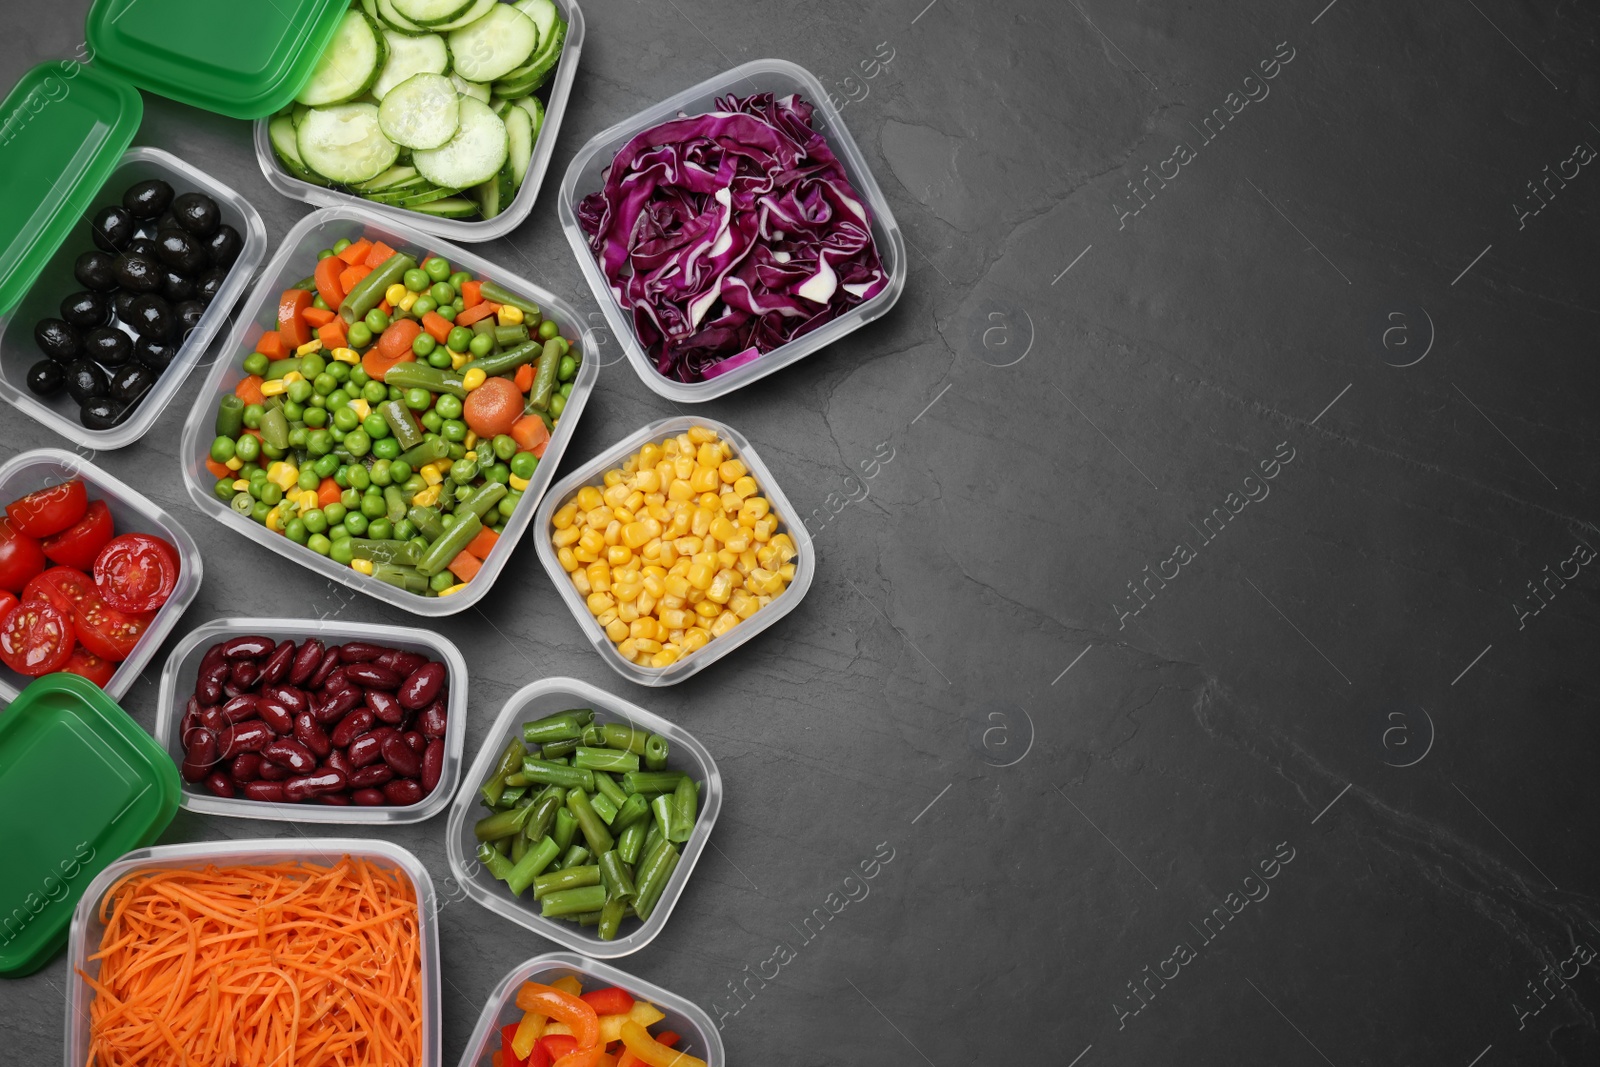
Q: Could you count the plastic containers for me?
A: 10